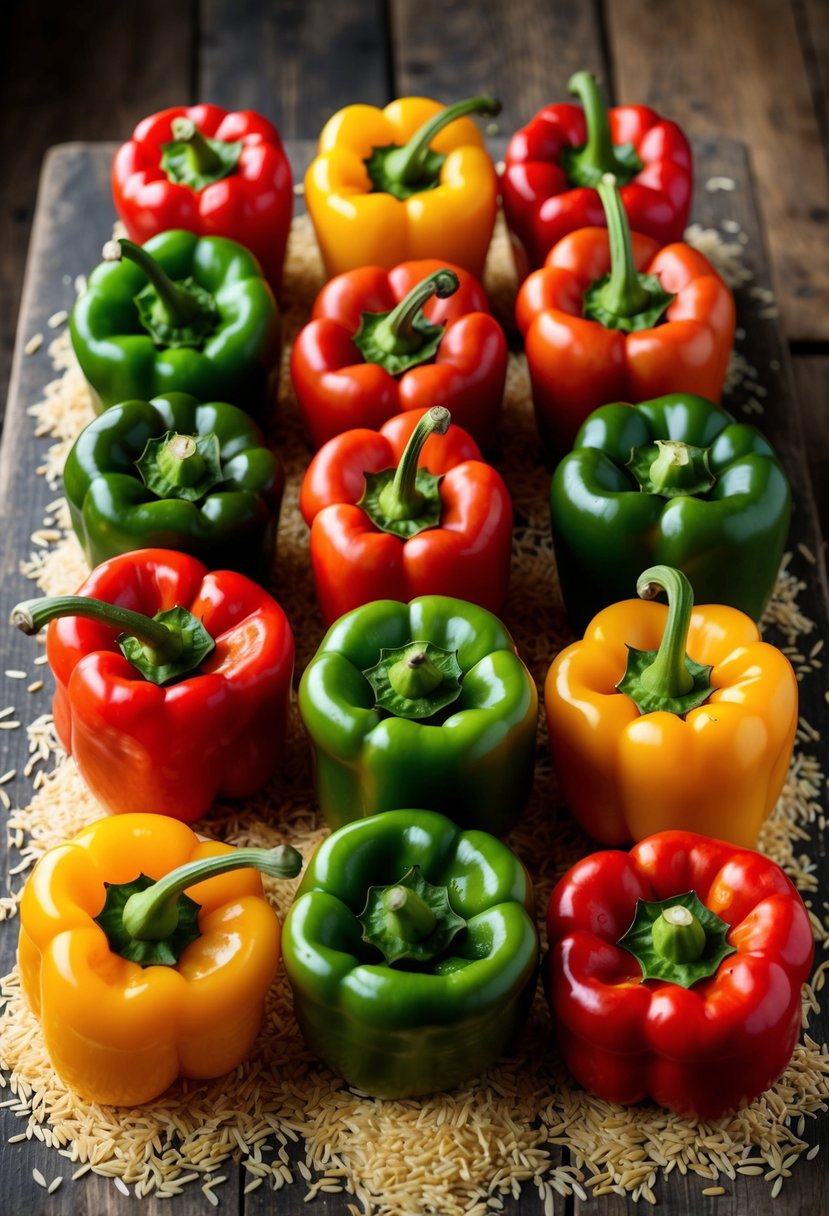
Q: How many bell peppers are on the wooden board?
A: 15